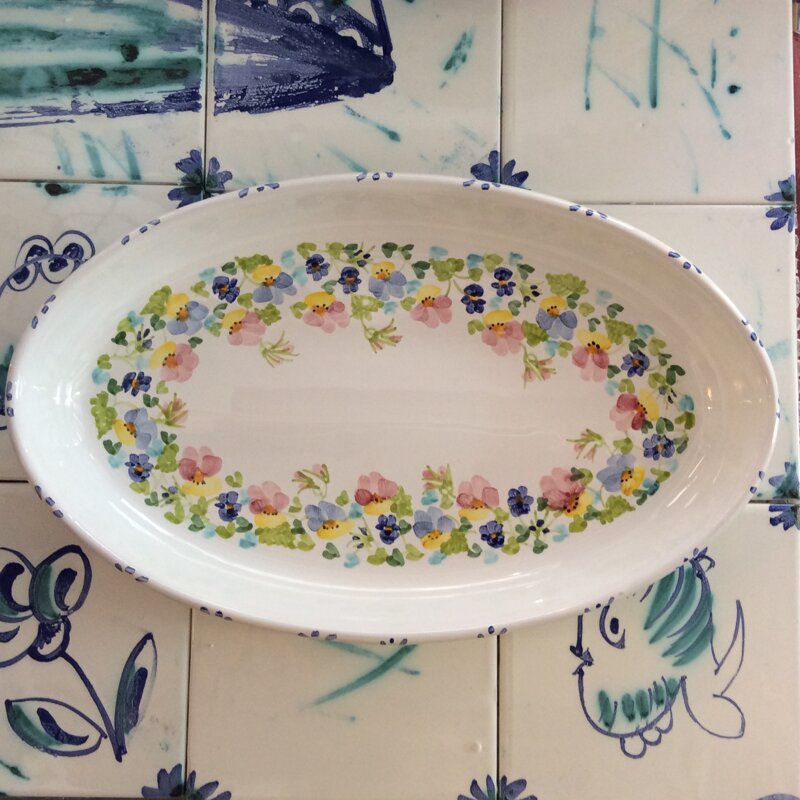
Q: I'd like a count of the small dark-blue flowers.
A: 13